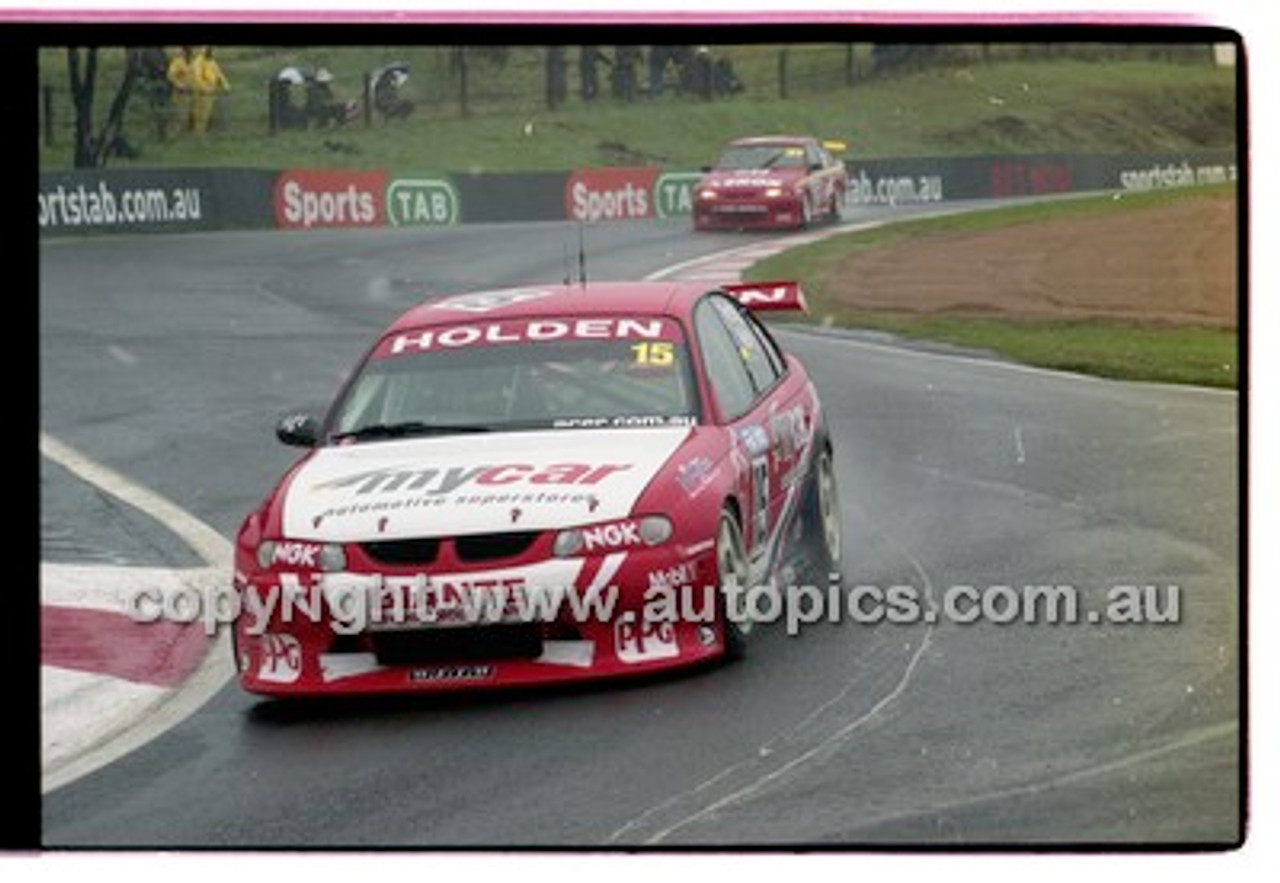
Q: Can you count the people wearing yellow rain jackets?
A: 2